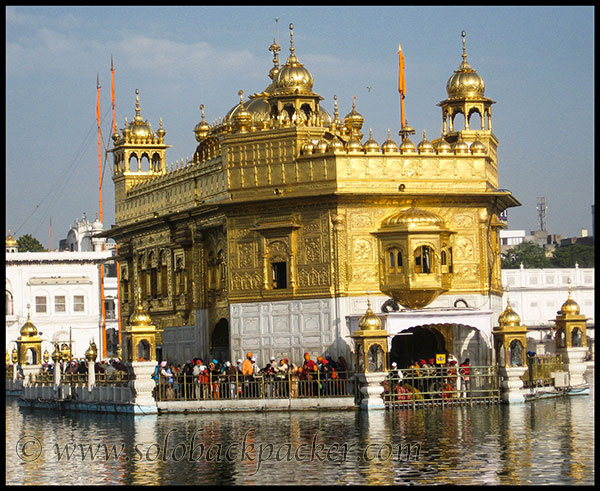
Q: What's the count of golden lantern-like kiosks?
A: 5